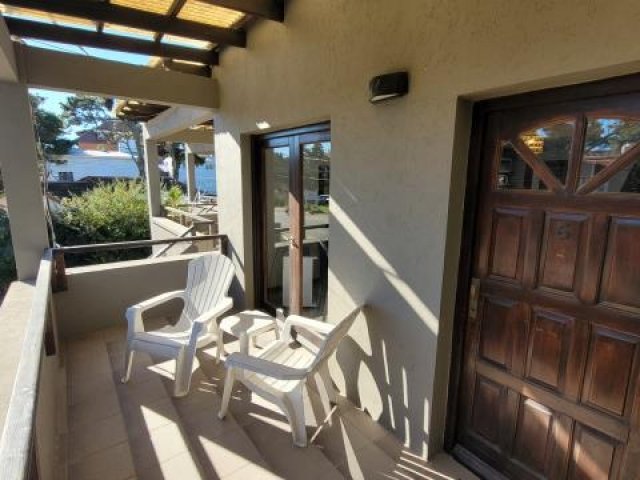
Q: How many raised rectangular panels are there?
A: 9